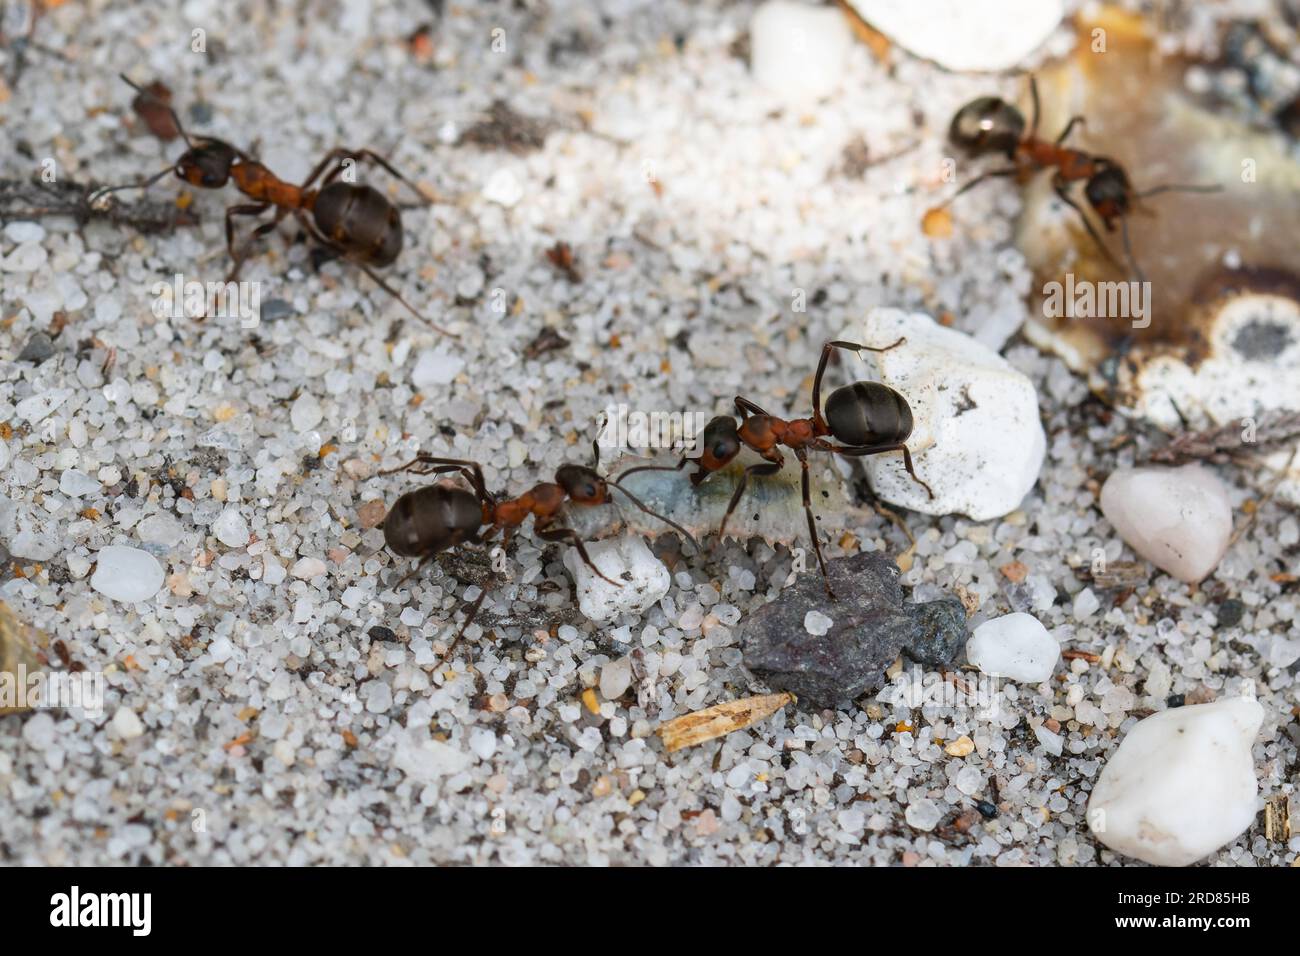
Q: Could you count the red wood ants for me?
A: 4